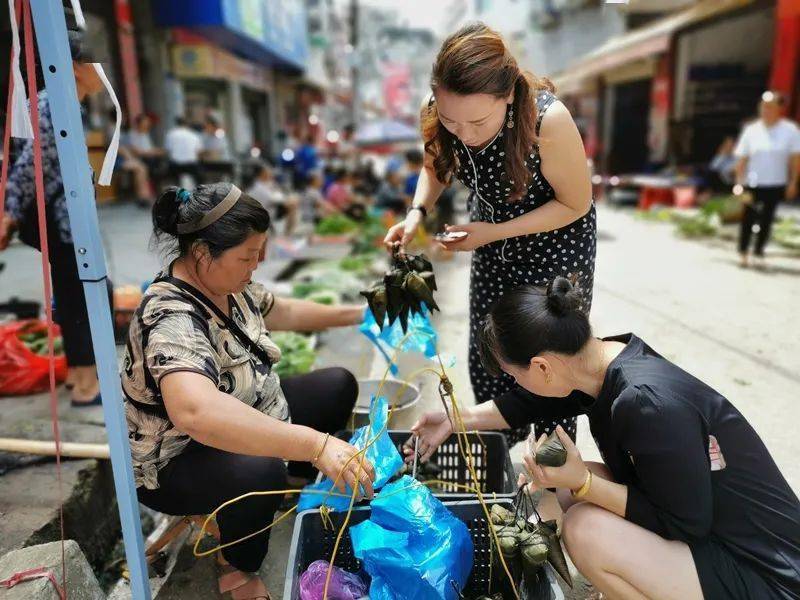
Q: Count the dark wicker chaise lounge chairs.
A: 0